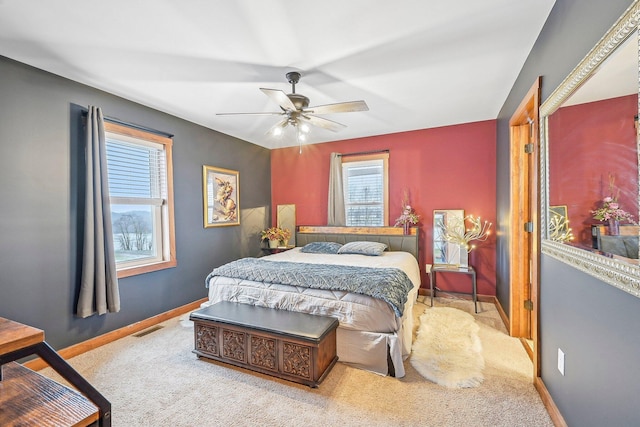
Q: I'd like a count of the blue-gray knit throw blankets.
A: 1